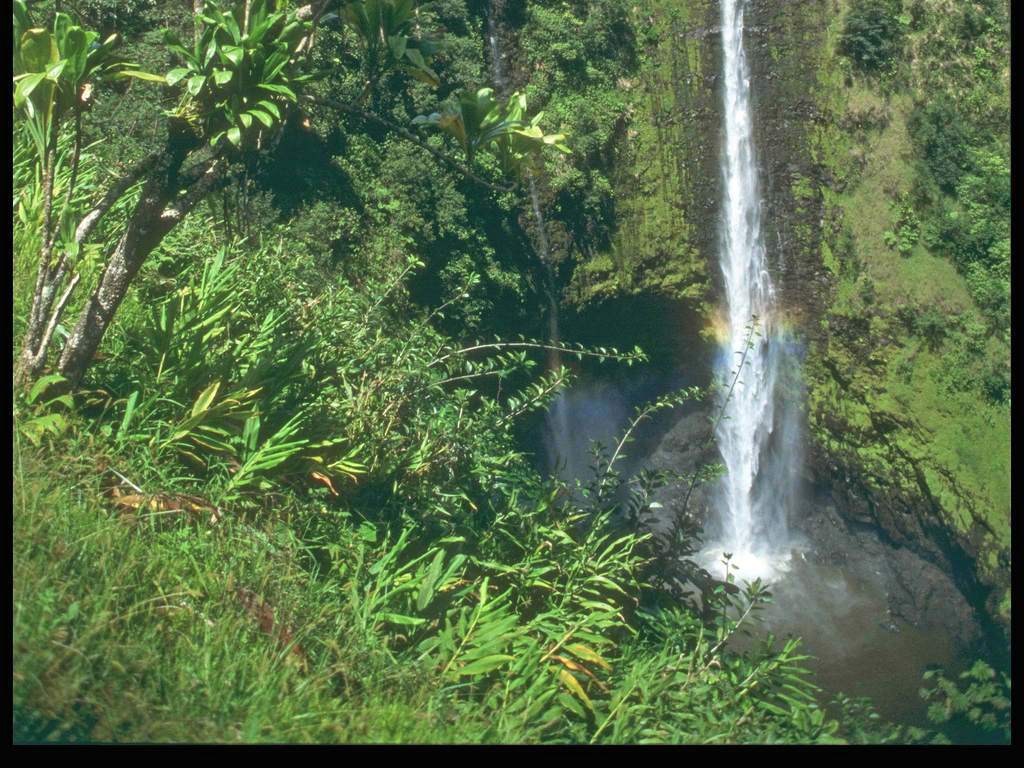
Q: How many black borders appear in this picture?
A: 3